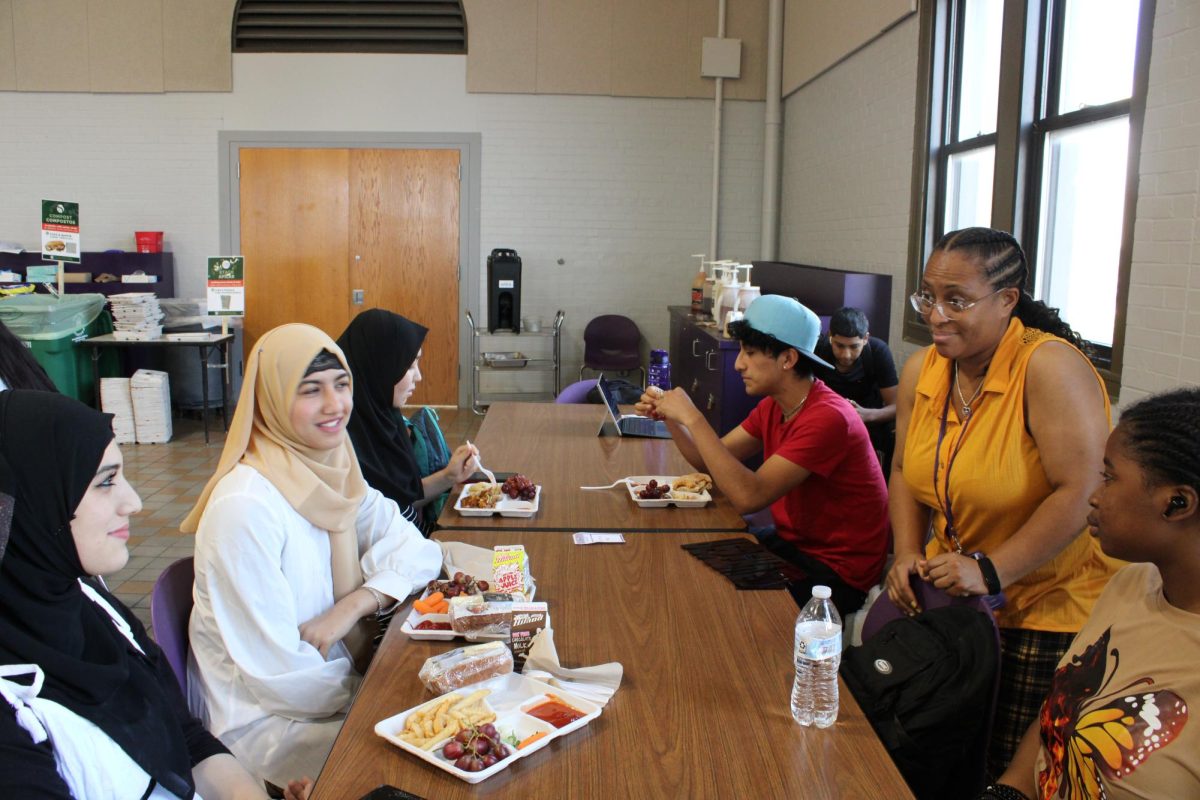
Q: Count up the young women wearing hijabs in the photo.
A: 3